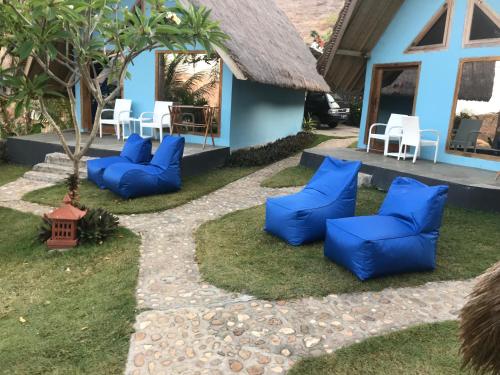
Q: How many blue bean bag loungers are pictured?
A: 4